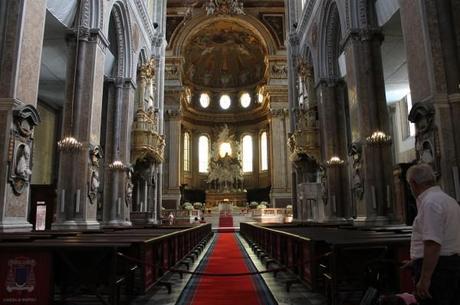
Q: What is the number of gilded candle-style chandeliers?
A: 4